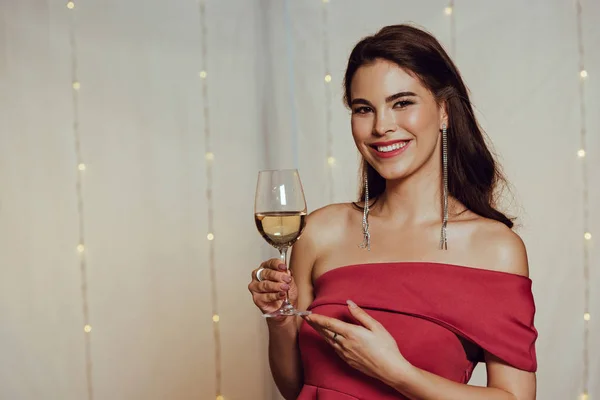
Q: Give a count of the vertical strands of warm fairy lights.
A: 5